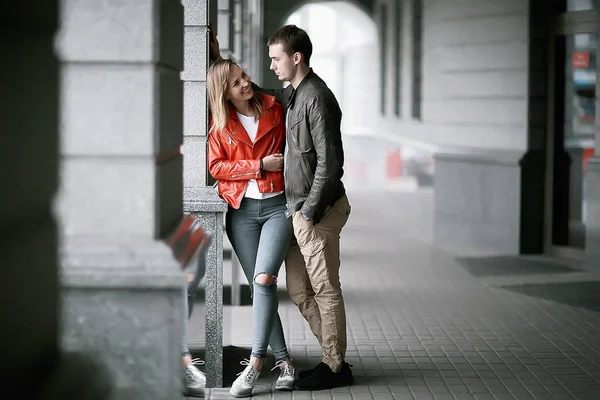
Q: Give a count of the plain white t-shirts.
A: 1